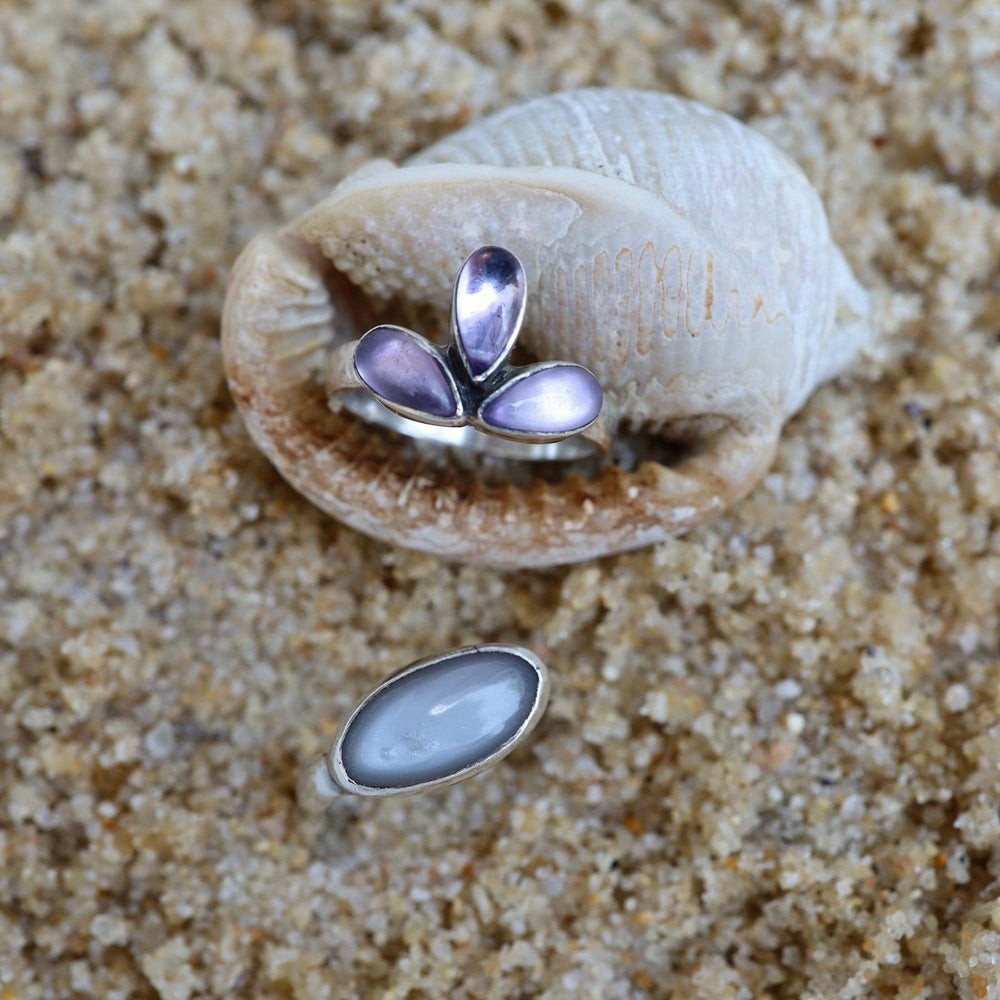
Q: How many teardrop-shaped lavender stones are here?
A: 3